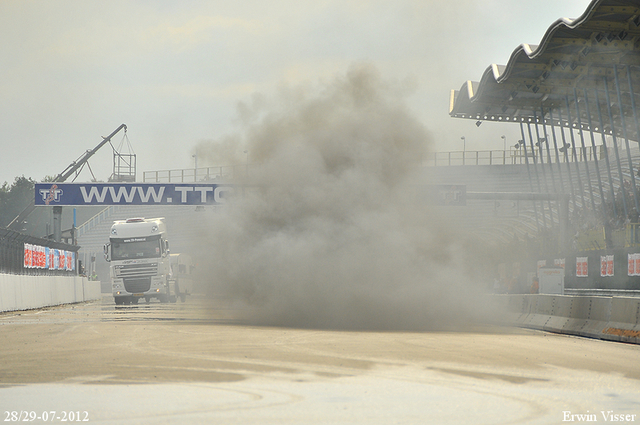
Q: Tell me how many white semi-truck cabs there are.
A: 1